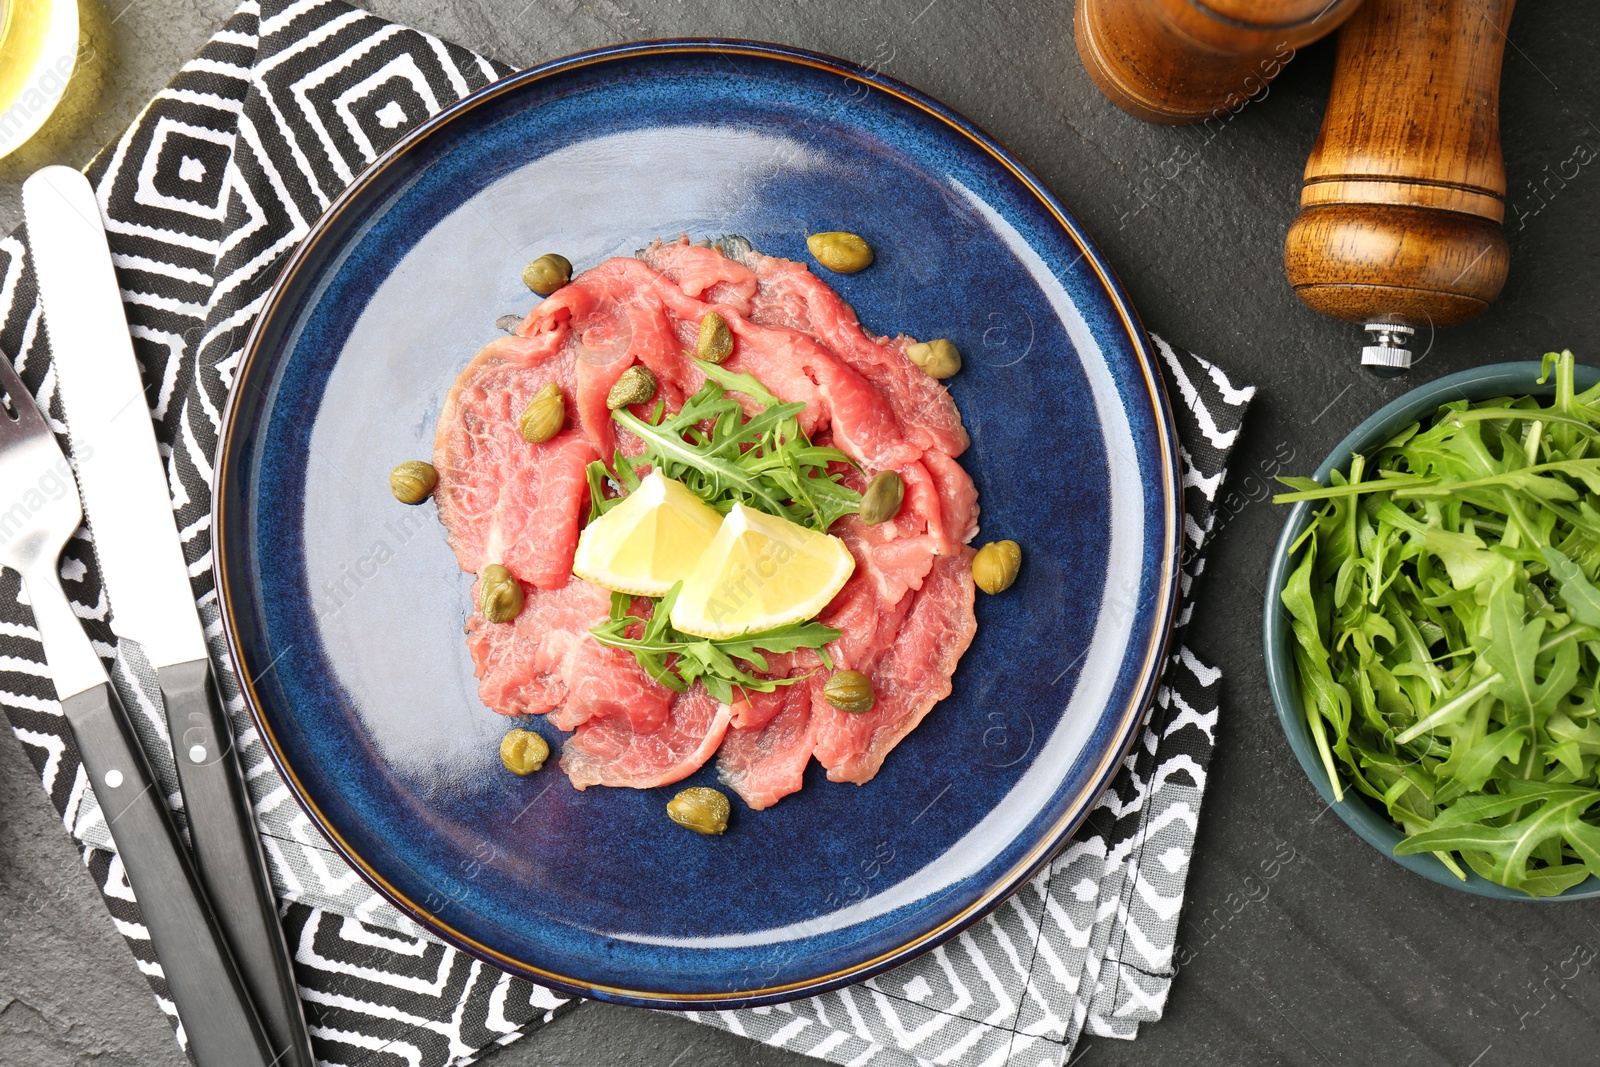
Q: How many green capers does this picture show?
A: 13